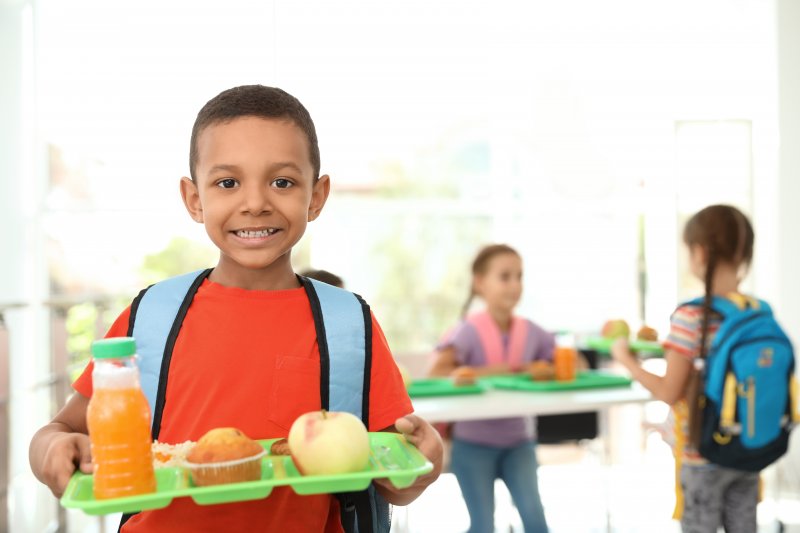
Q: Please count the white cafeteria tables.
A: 1